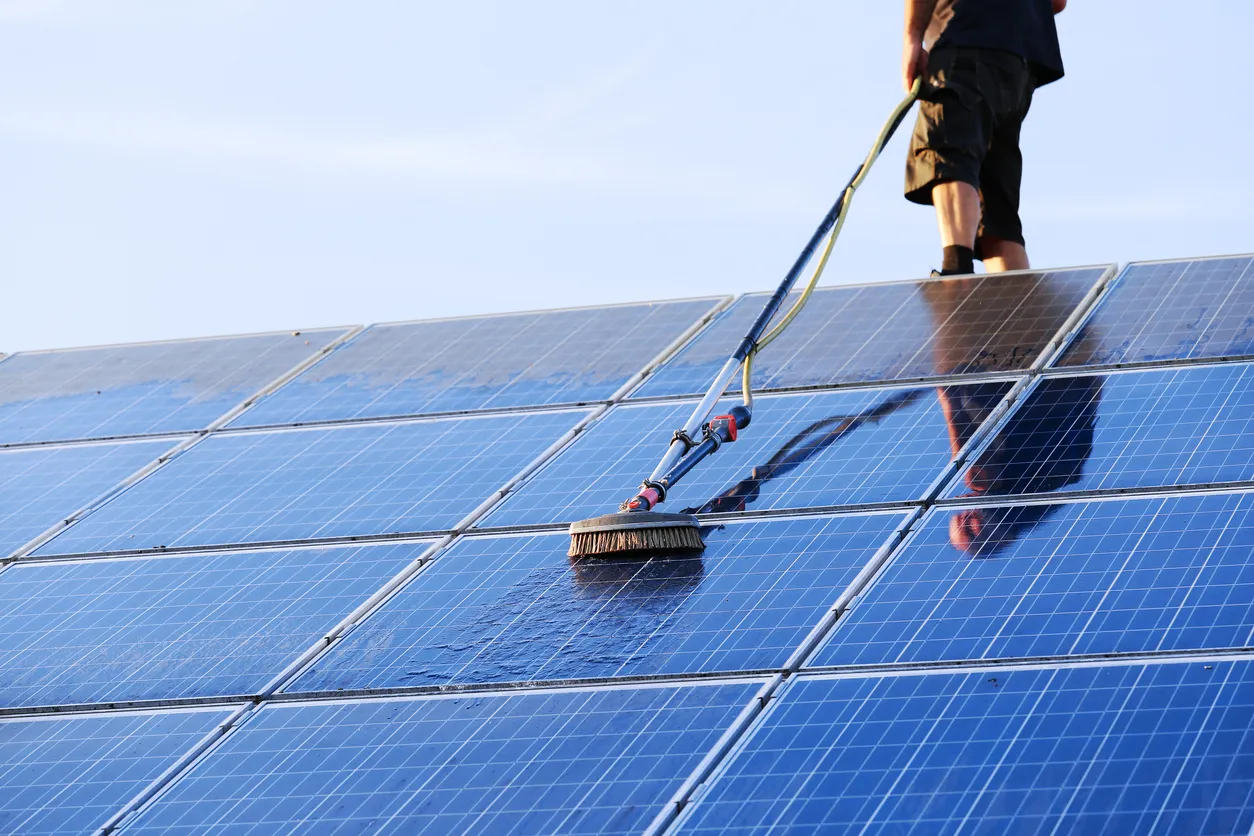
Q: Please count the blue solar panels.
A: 14